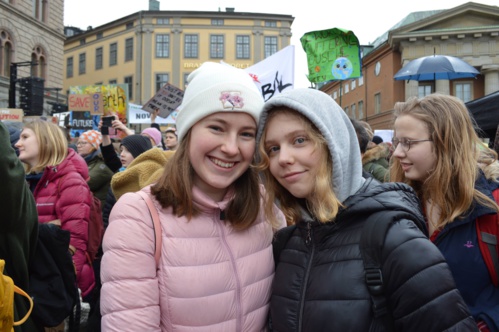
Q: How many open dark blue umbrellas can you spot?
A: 1